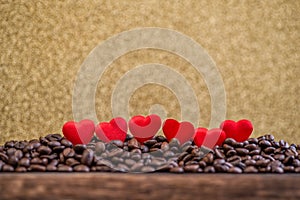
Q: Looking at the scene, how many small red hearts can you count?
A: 6